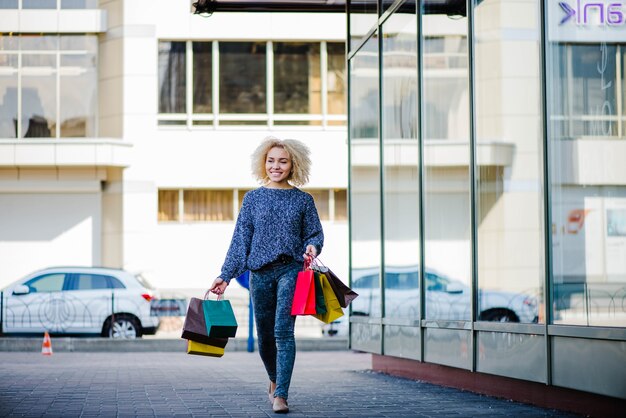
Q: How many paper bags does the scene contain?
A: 7